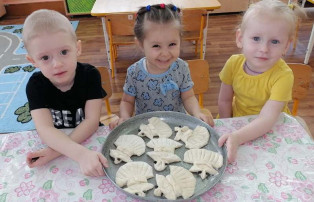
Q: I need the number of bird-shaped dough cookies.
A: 7